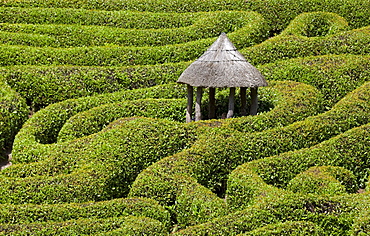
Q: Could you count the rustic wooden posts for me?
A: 6